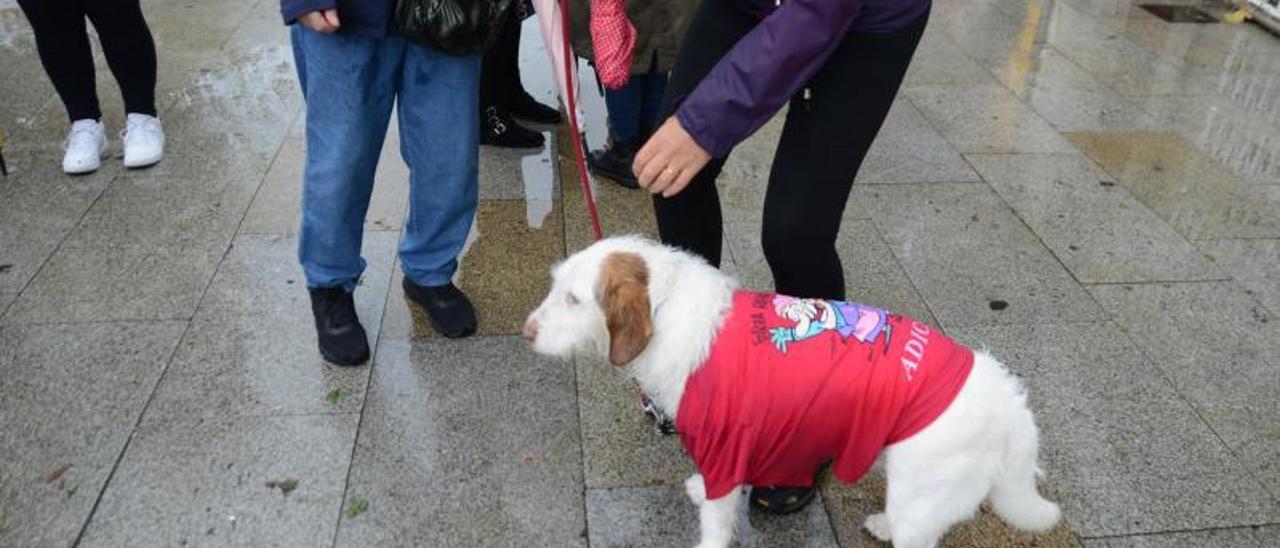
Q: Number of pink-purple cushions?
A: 0